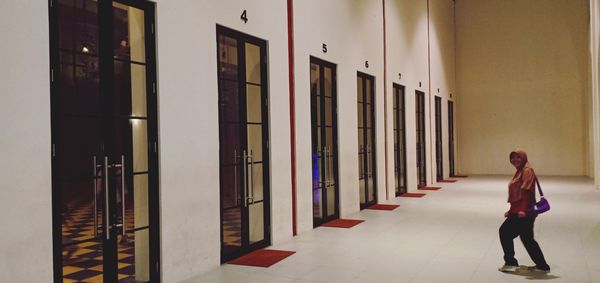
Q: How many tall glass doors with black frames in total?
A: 8